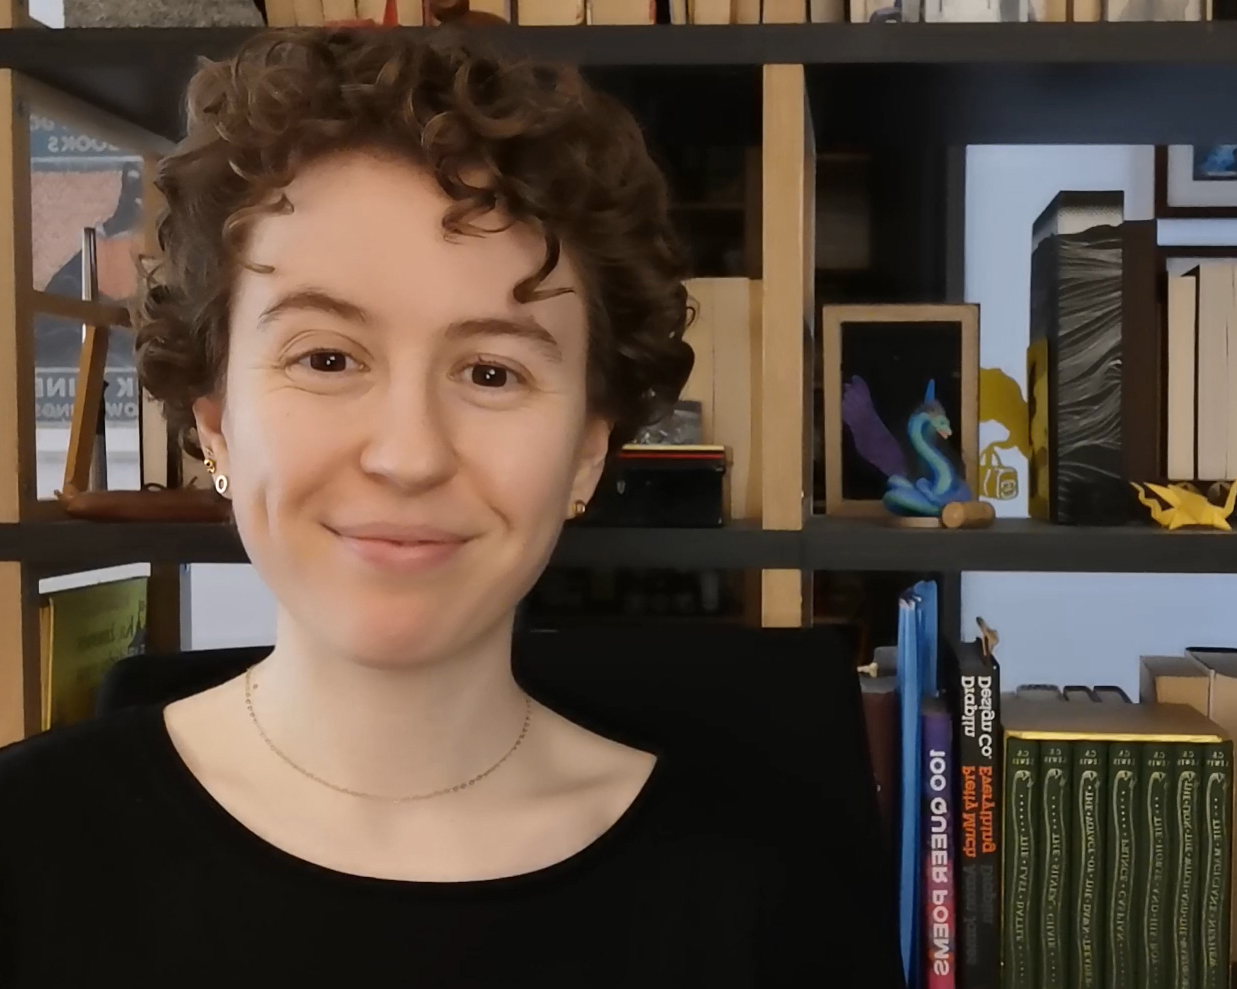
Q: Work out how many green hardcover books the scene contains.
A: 7